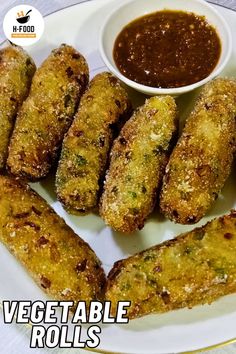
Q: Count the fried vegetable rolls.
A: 7